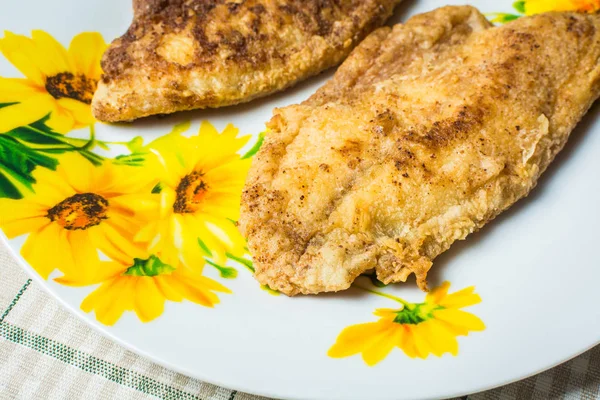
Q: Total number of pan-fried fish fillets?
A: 2